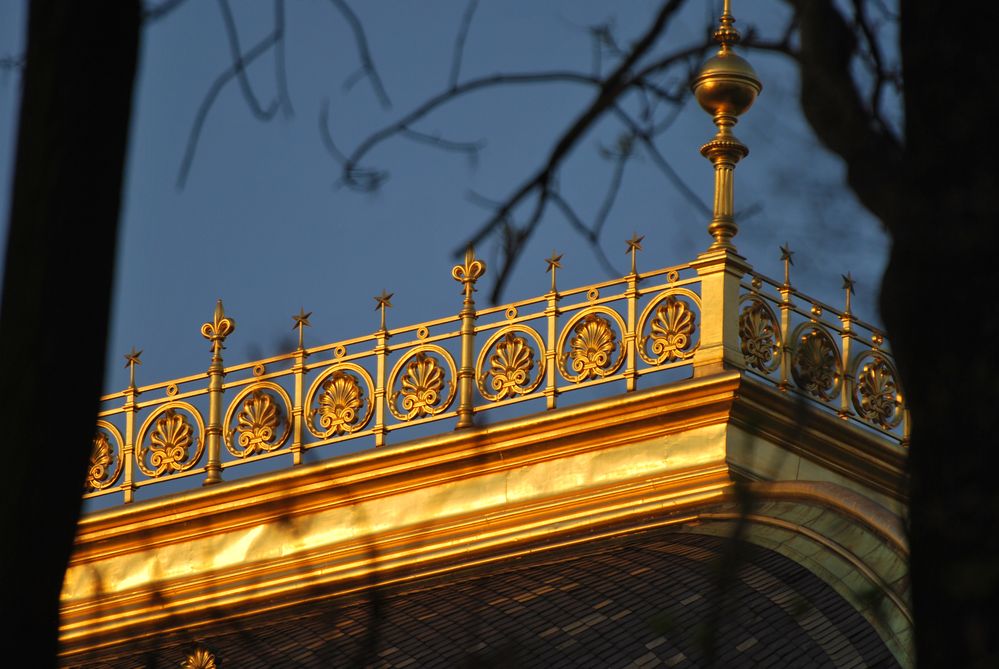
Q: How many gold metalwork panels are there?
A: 11